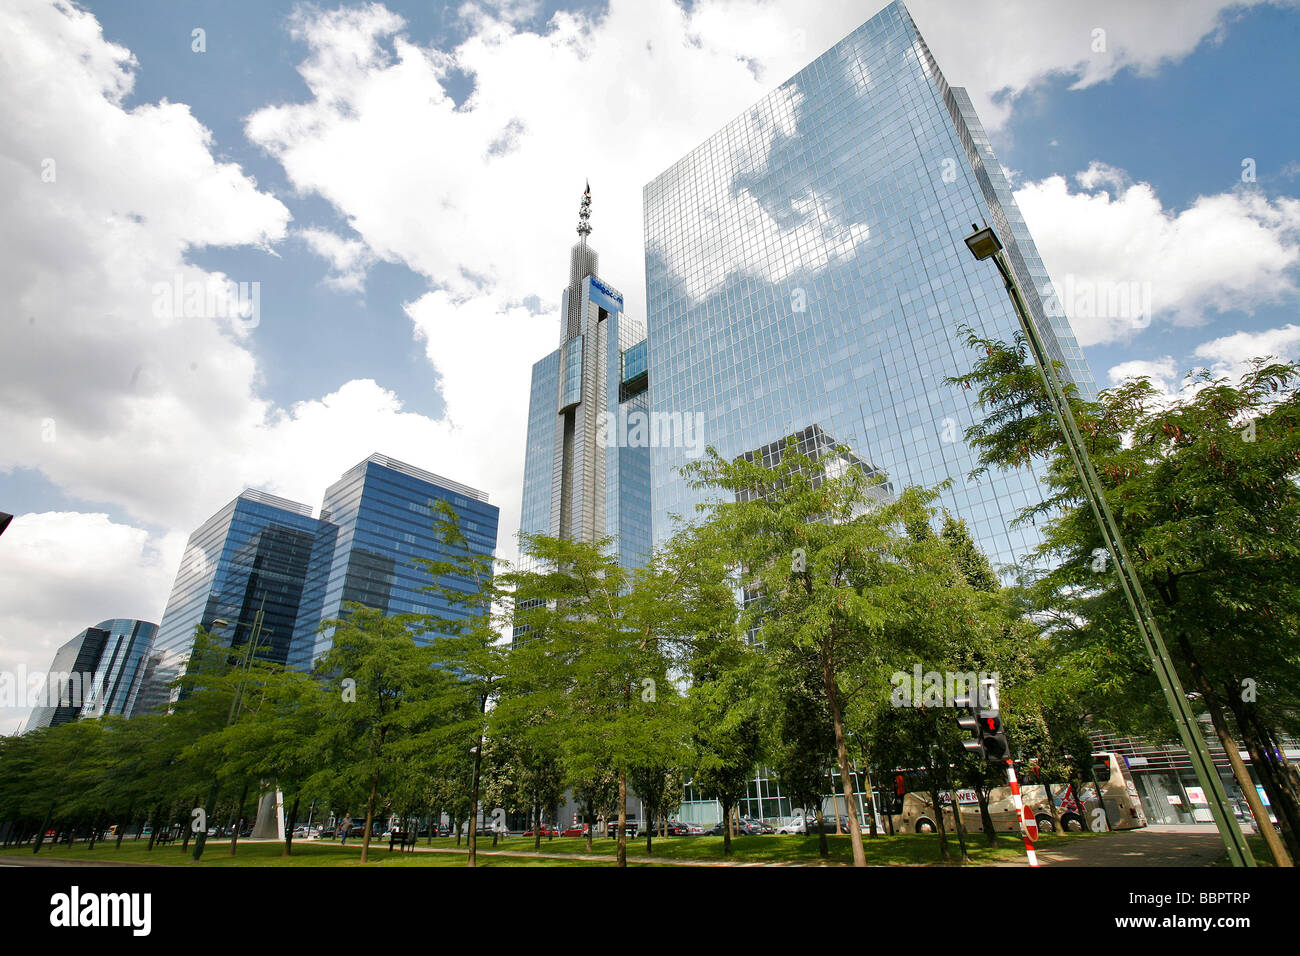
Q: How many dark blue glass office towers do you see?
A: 2